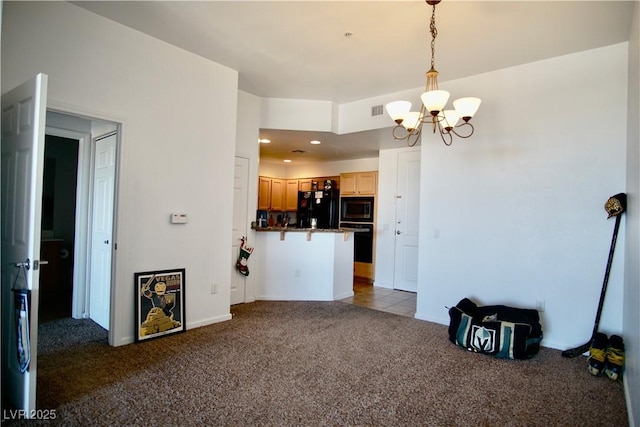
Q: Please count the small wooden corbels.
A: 3